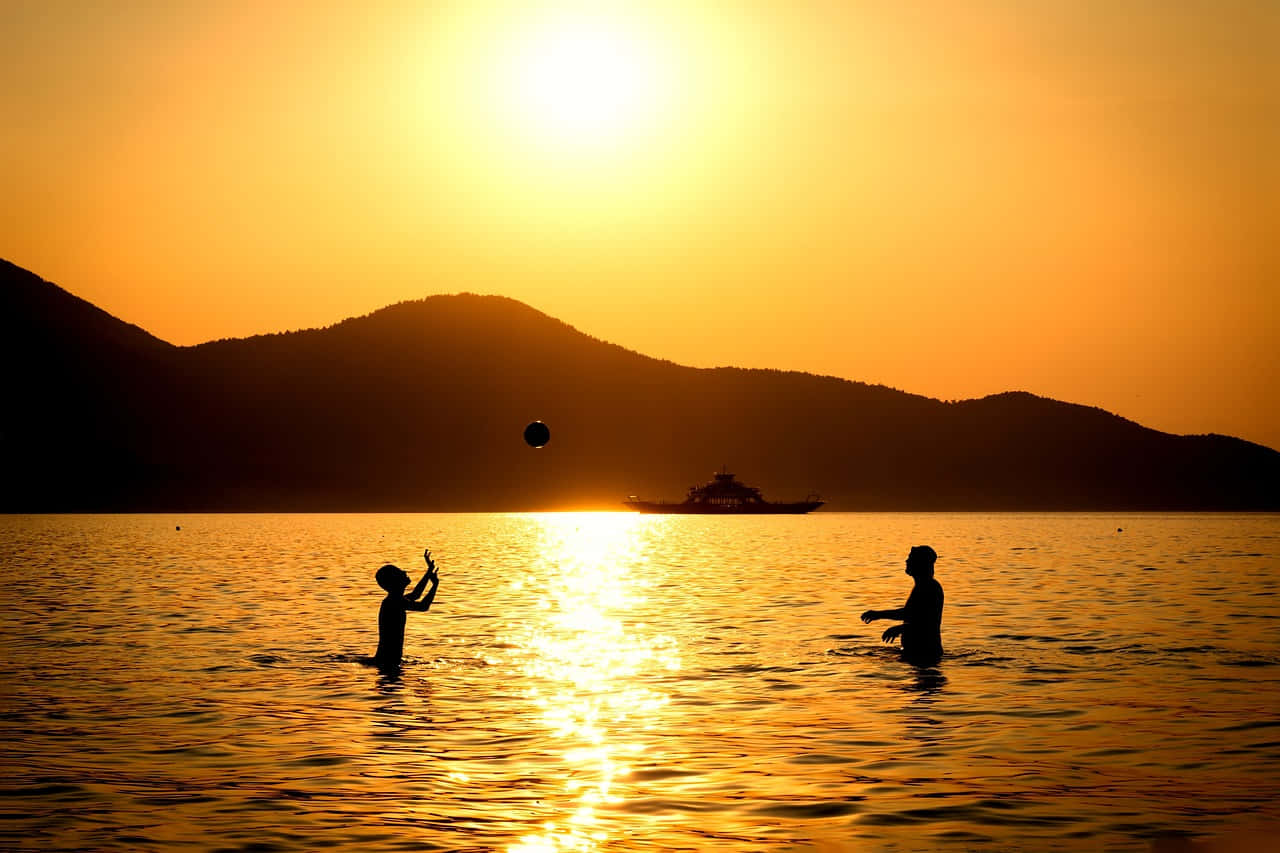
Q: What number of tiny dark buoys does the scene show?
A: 2